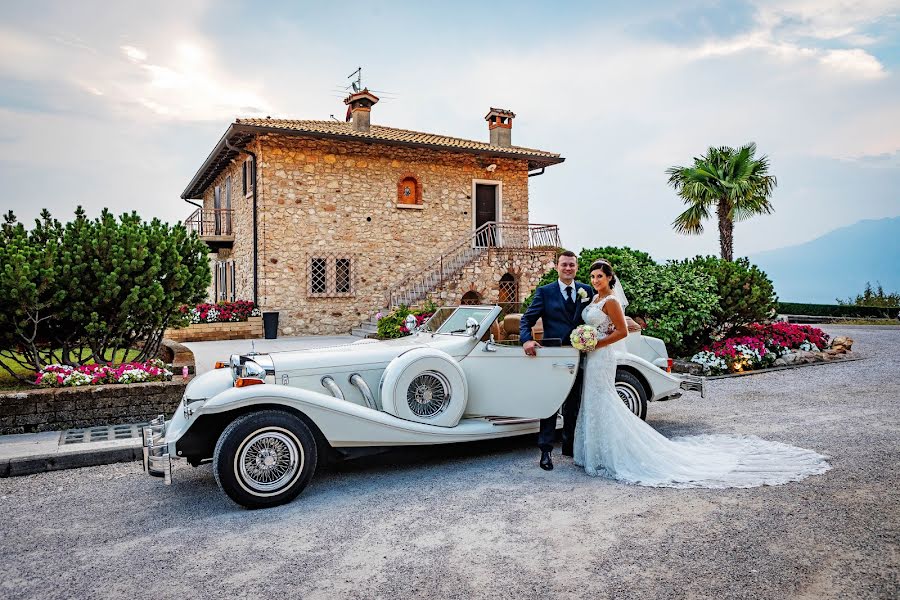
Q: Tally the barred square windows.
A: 2